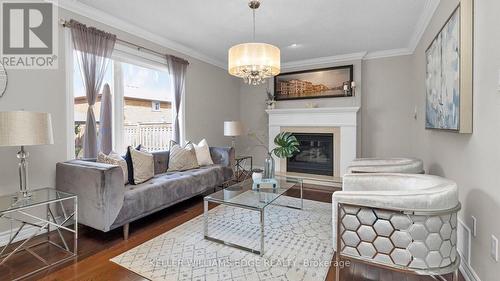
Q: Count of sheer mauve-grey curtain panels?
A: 2